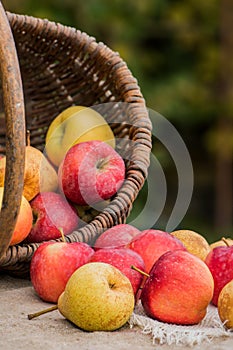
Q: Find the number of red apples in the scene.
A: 8